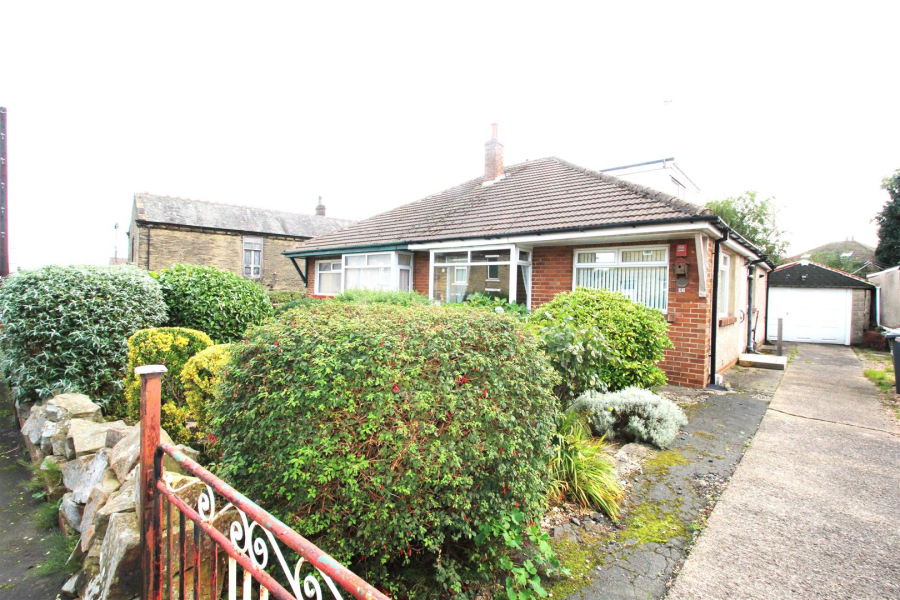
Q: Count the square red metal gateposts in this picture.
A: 1